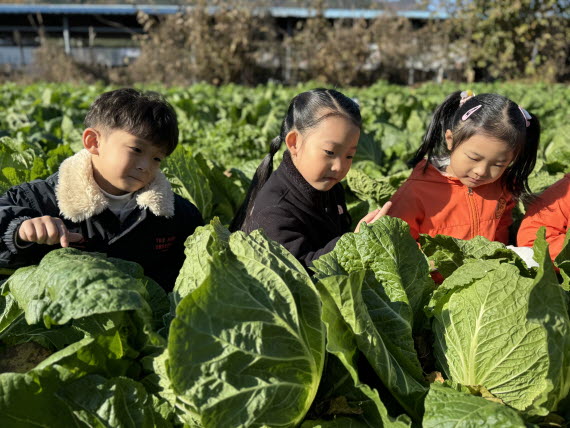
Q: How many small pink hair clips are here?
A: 2